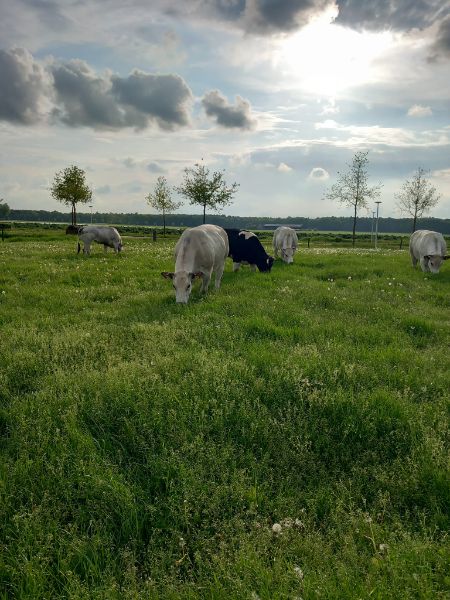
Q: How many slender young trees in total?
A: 5